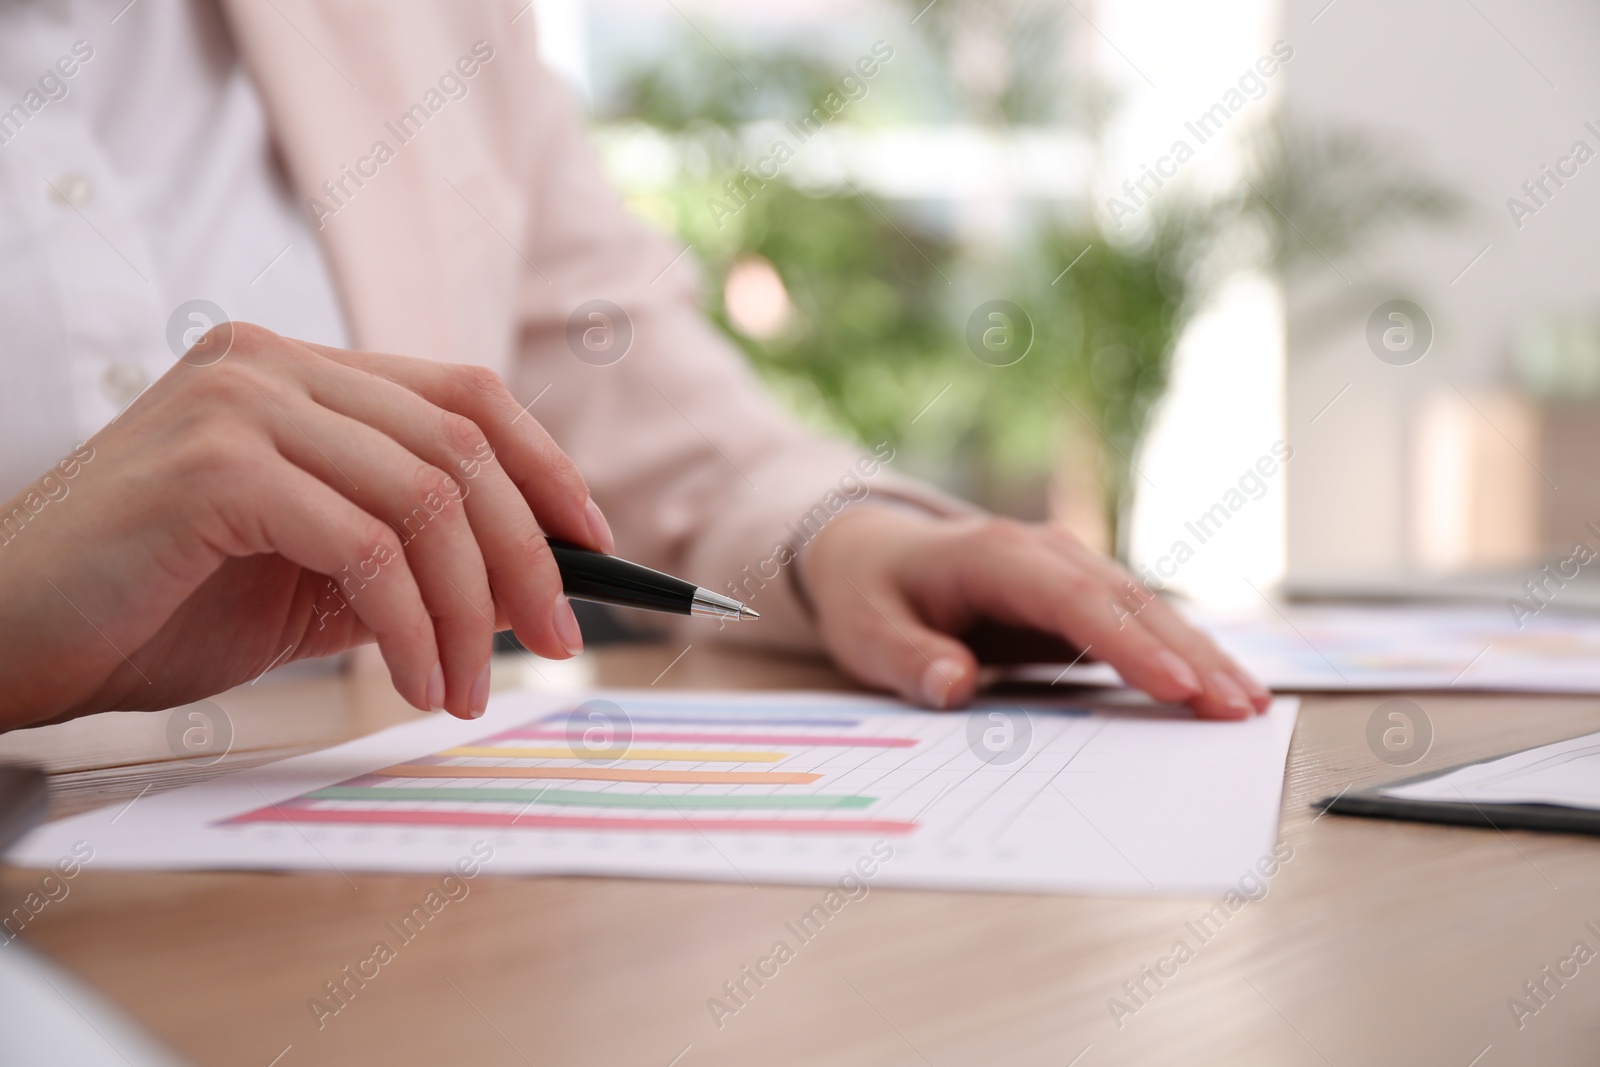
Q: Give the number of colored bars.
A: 7